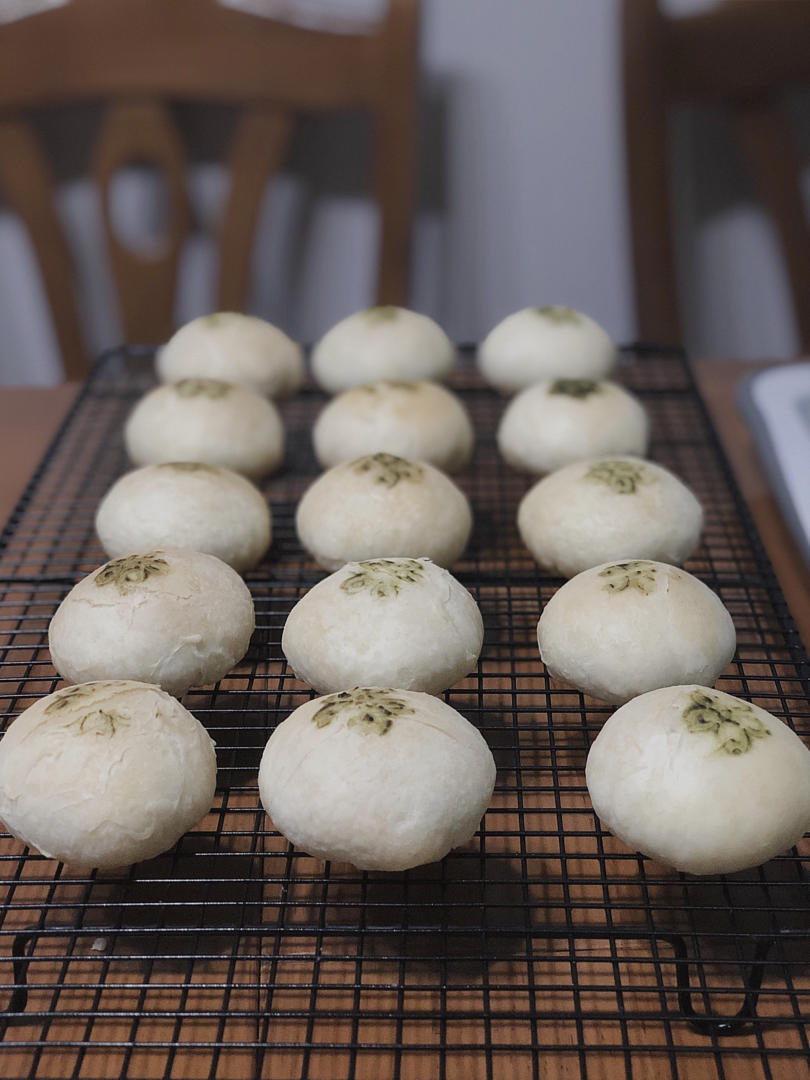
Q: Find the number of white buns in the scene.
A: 15